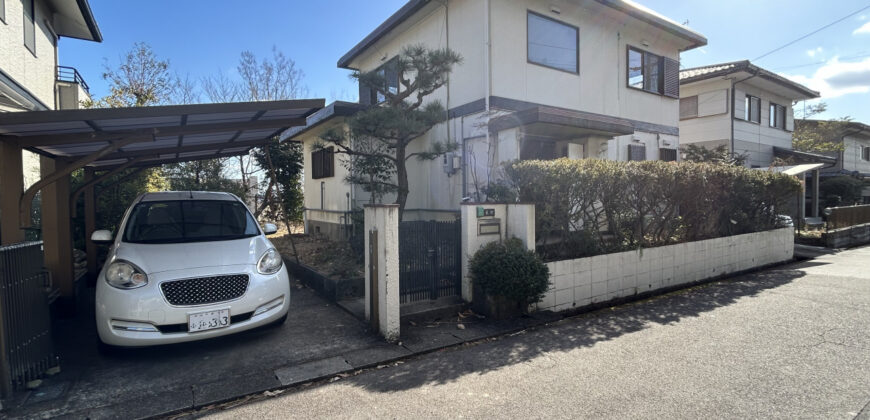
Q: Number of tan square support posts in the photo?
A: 3